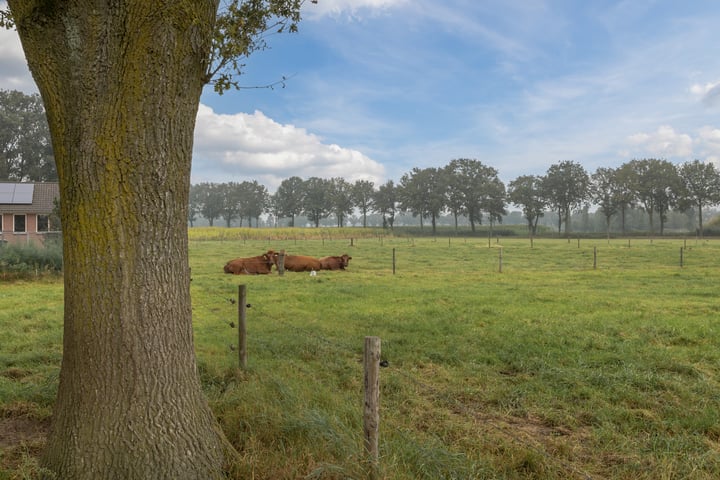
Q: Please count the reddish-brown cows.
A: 3